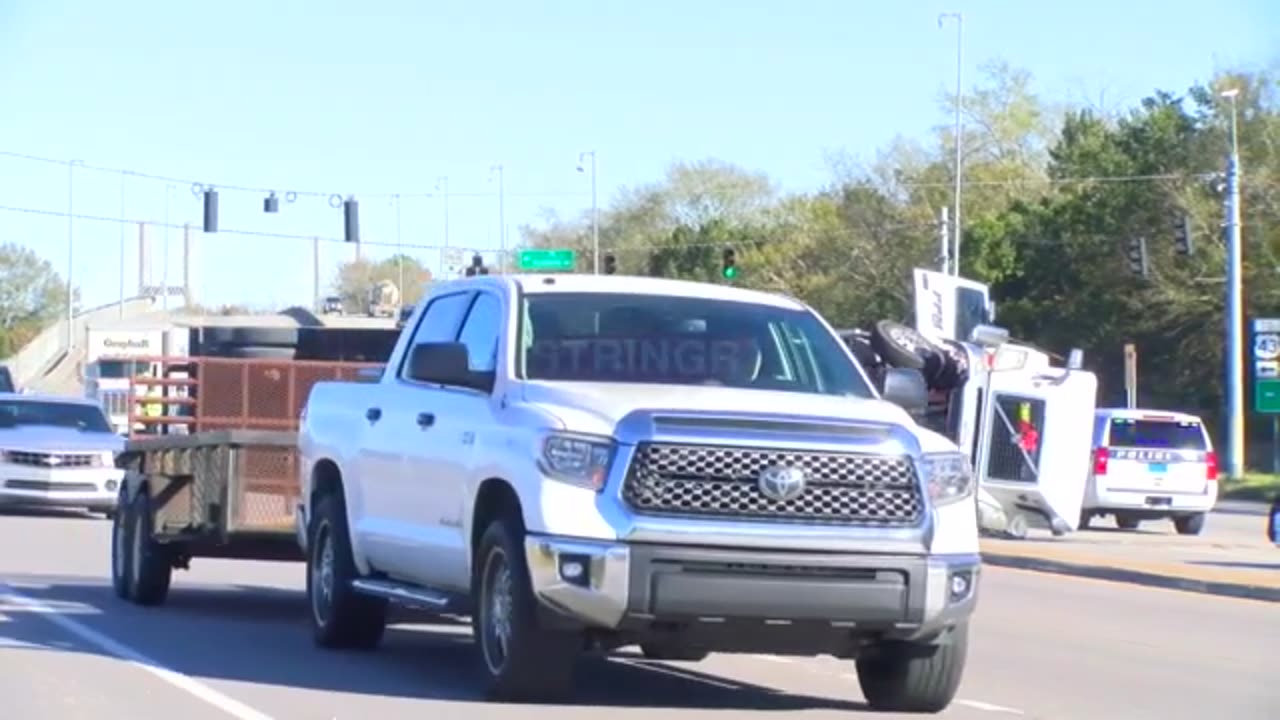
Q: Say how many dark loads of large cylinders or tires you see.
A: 1